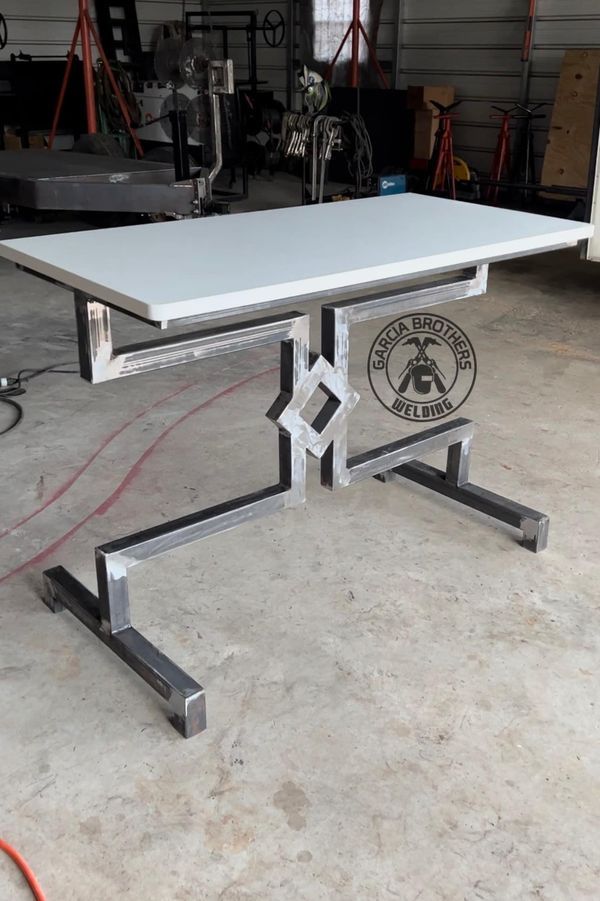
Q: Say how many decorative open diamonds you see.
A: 1